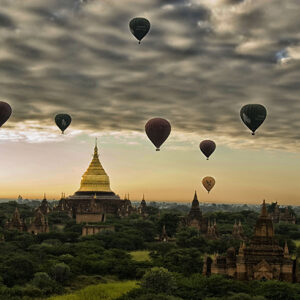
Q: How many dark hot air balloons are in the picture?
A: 6